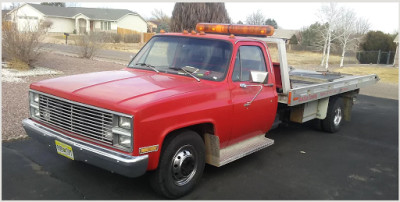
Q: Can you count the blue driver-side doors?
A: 0